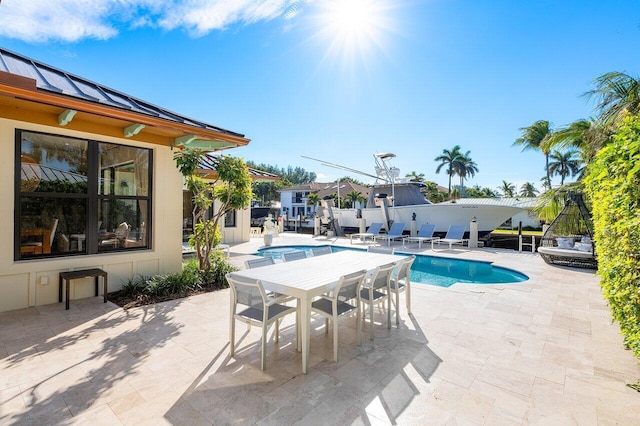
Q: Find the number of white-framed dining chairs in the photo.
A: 8